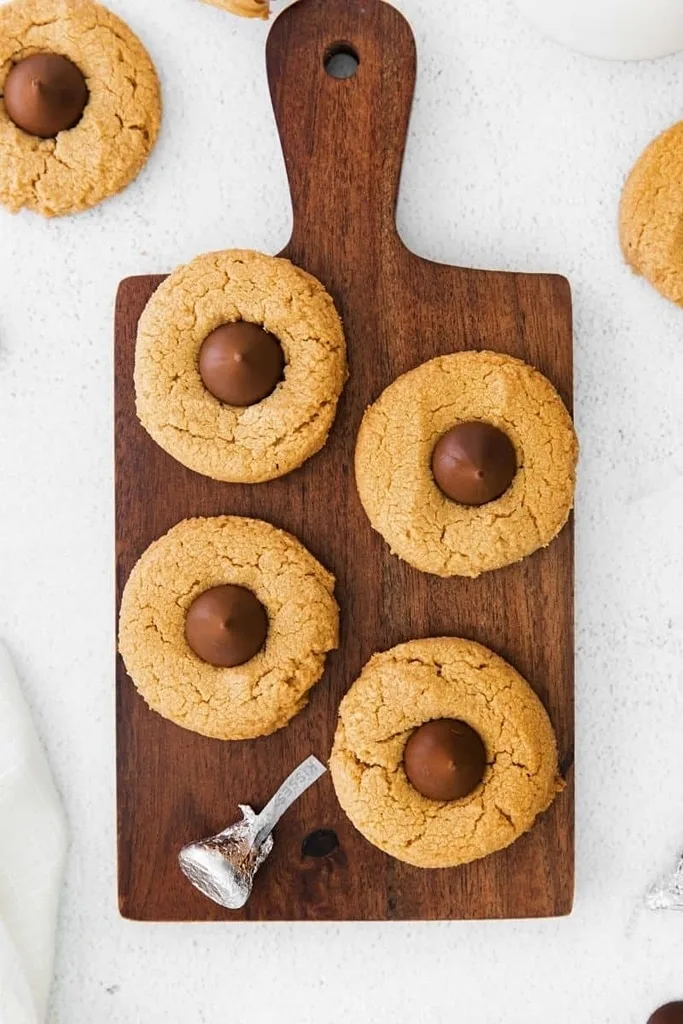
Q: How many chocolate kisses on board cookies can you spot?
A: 4